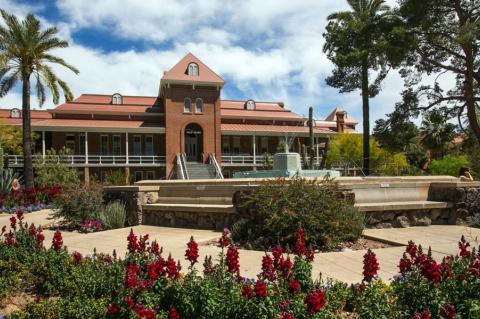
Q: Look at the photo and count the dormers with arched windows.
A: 4